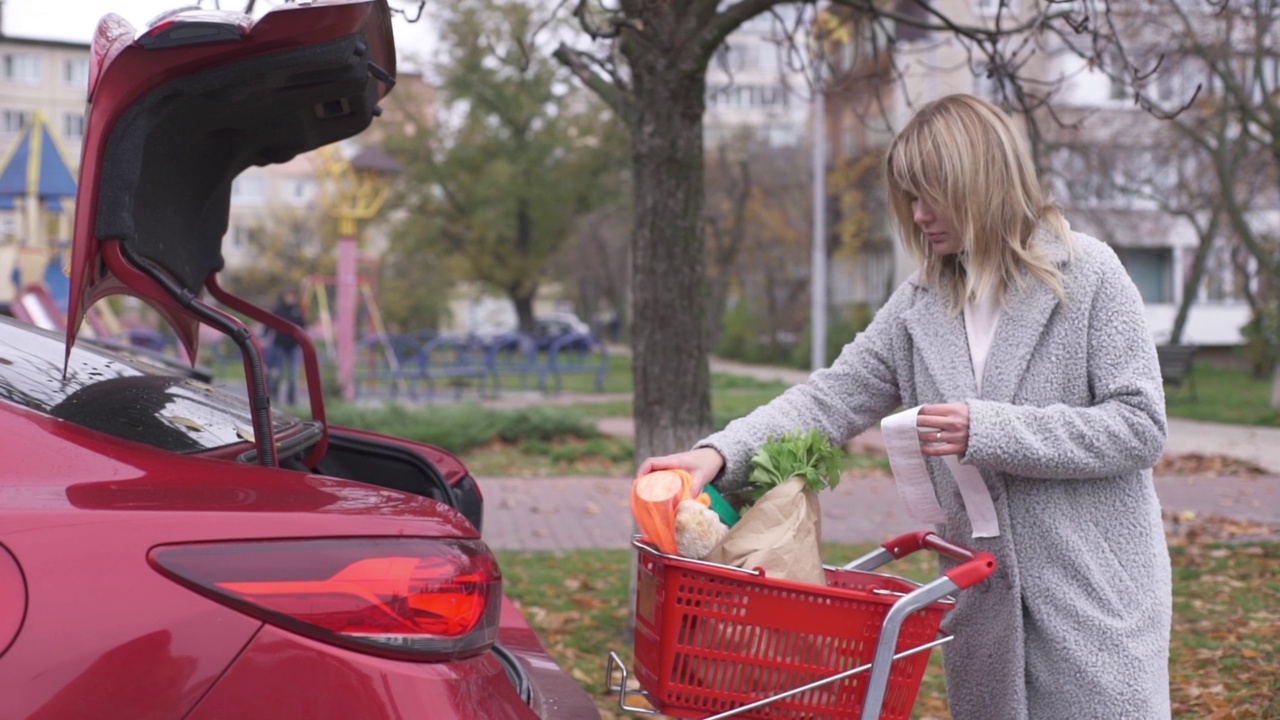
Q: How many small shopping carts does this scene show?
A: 1